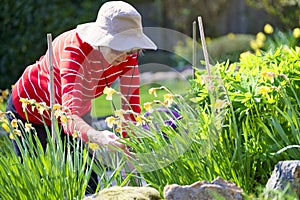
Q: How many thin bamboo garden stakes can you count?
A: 3